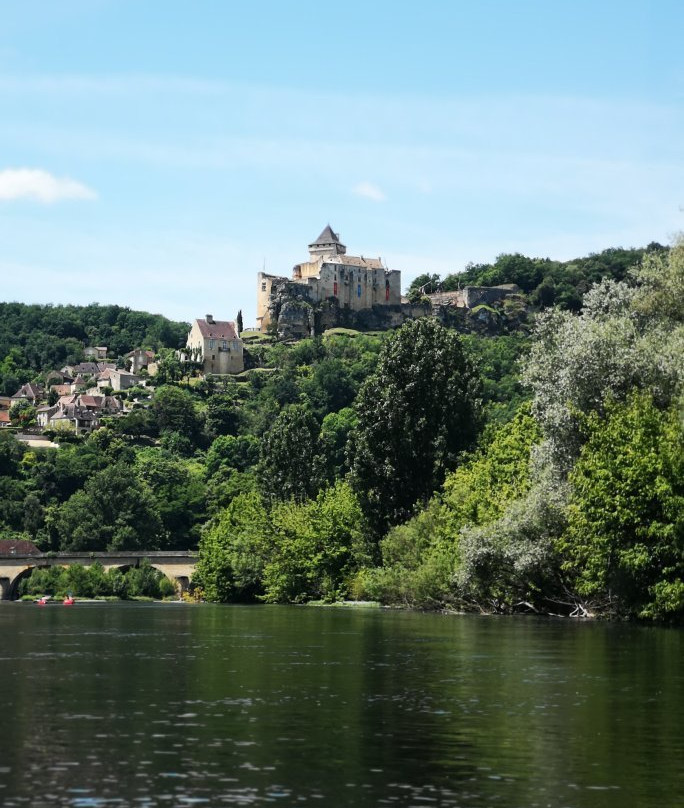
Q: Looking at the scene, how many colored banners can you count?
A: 3